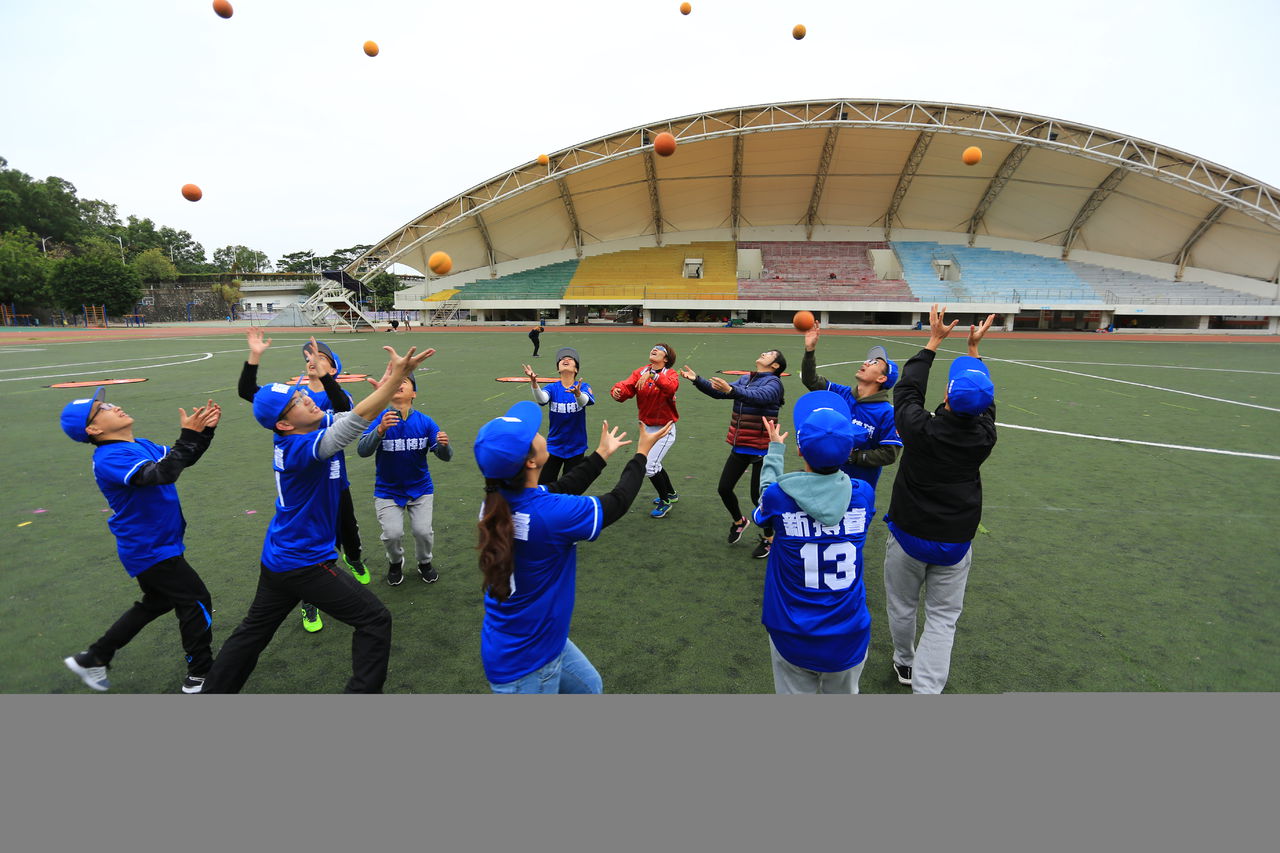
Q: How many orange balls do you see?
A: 10